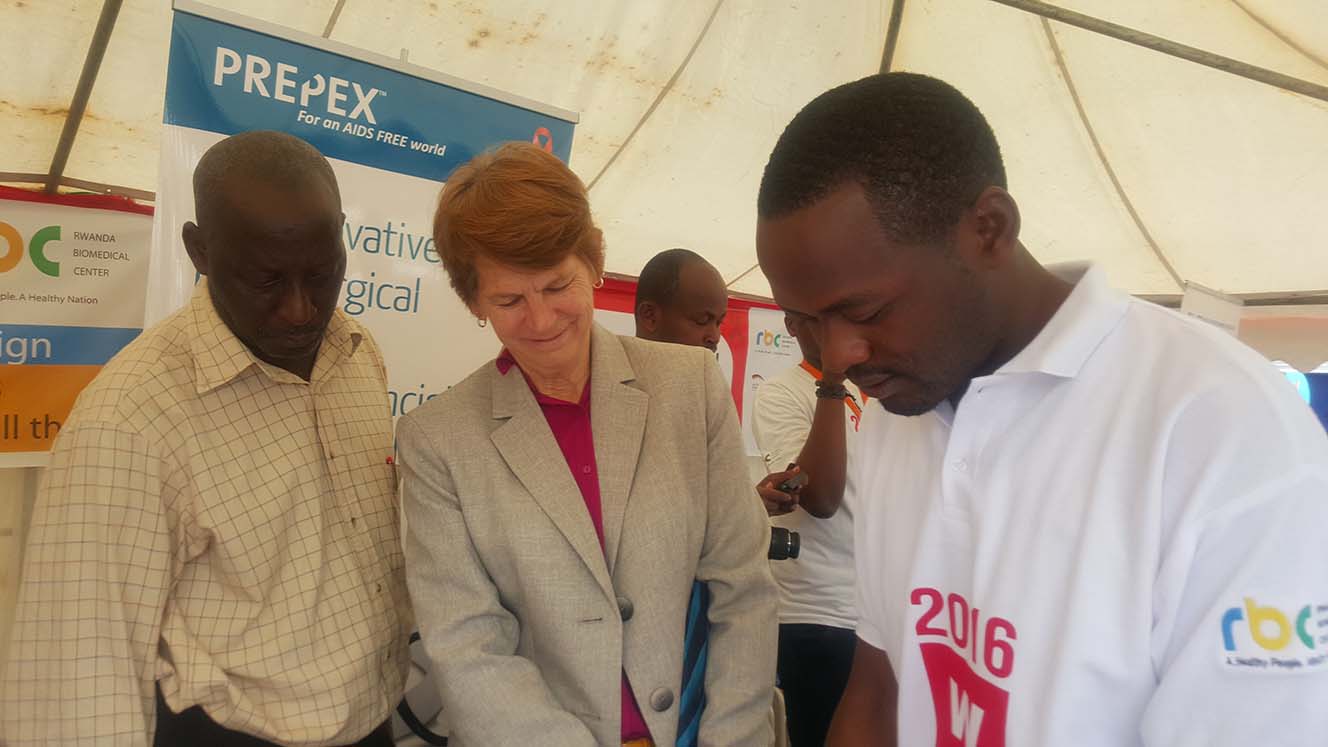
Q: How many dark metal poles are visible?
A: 3